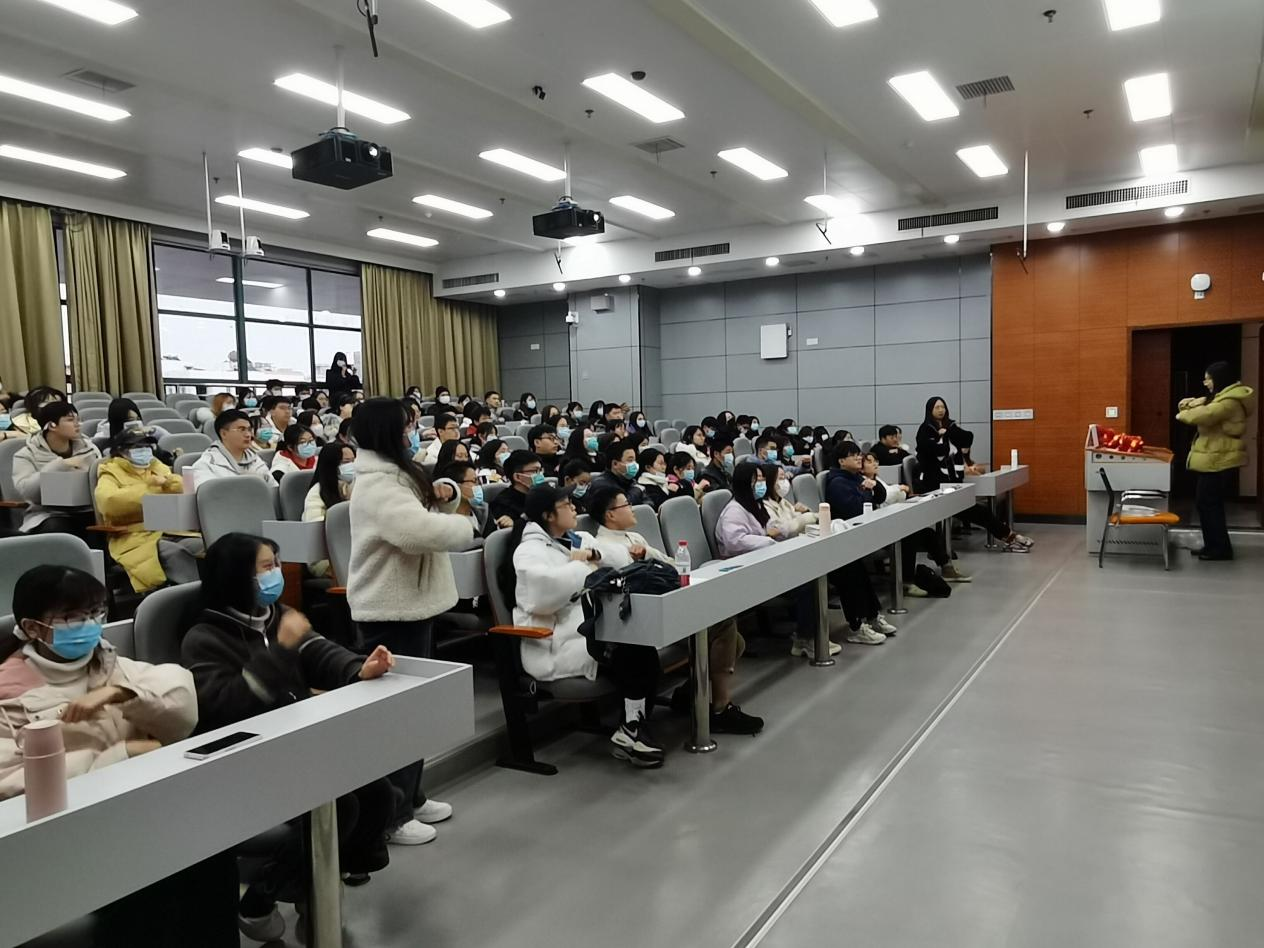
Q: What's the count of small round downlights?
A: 9